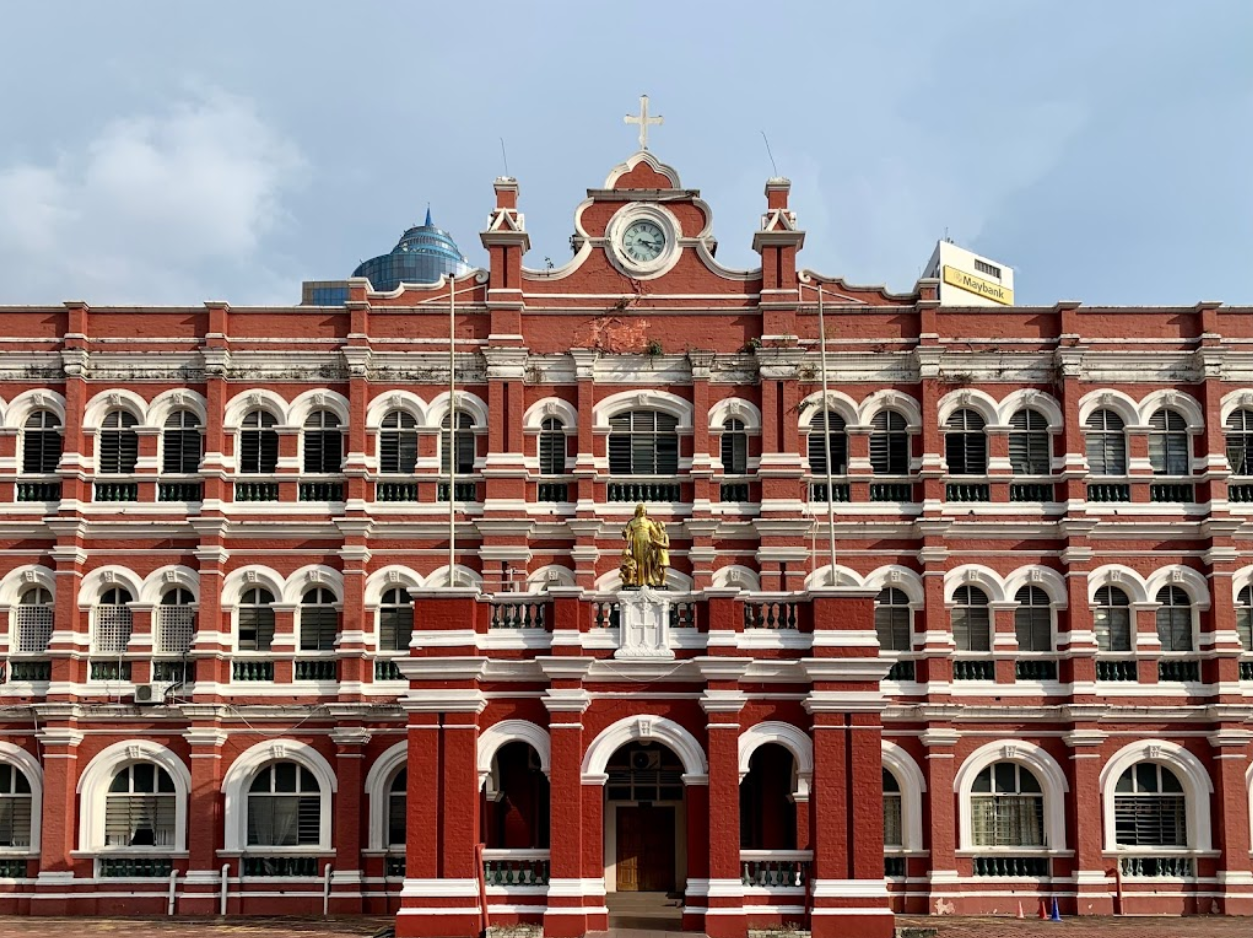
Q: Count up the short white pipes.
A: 3